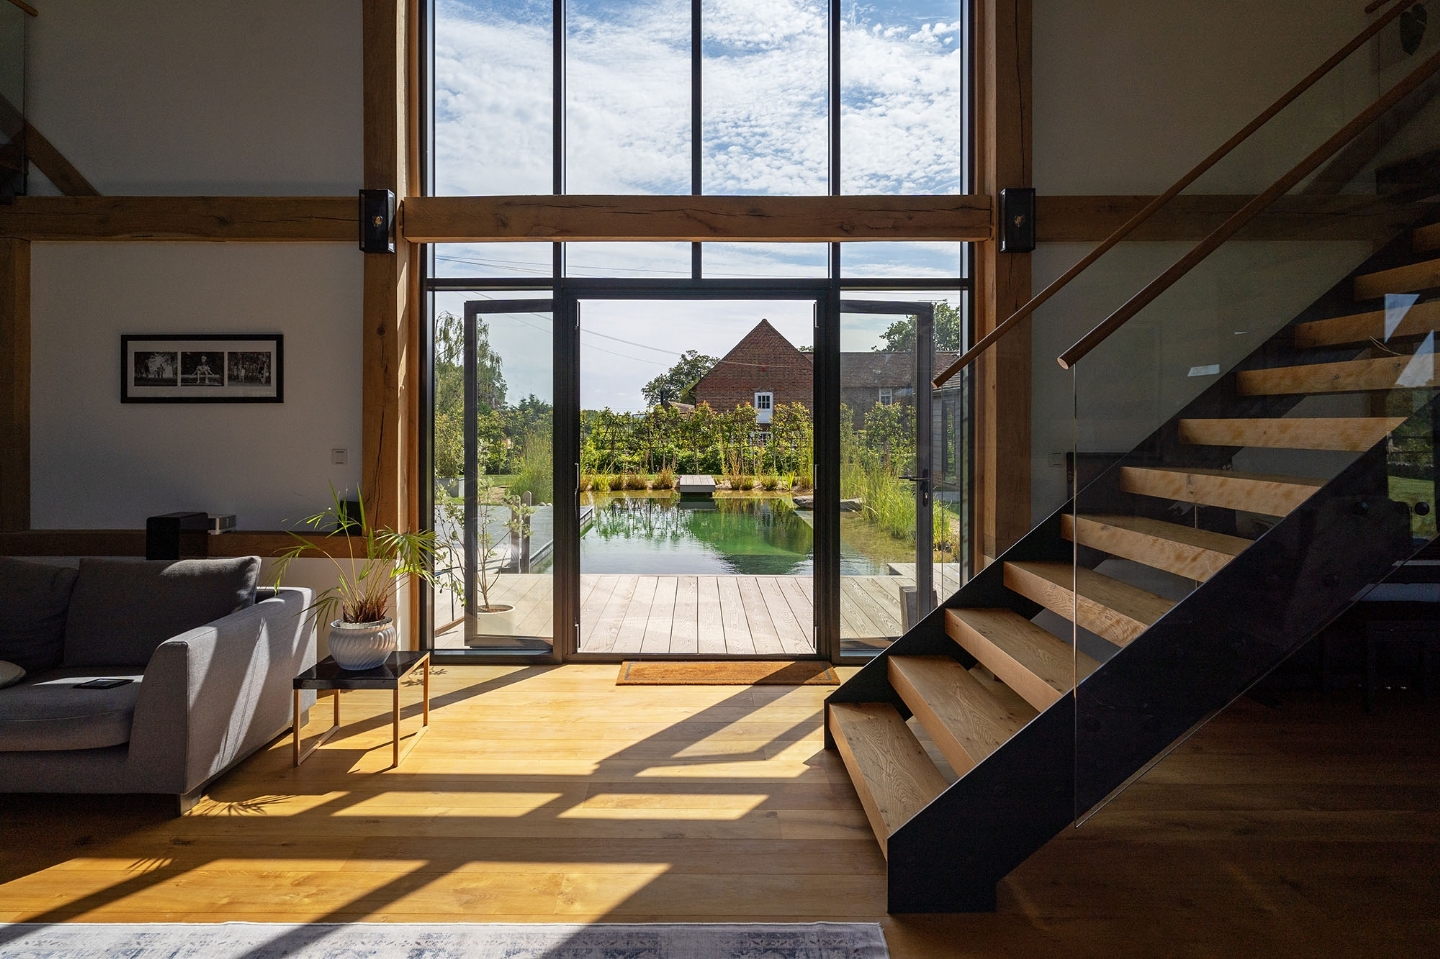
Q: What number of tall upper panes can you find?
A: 4